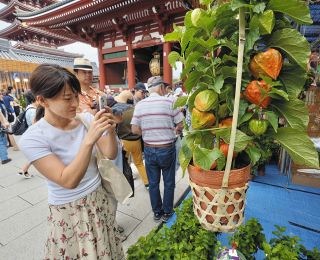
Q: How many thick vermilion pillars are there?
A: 3